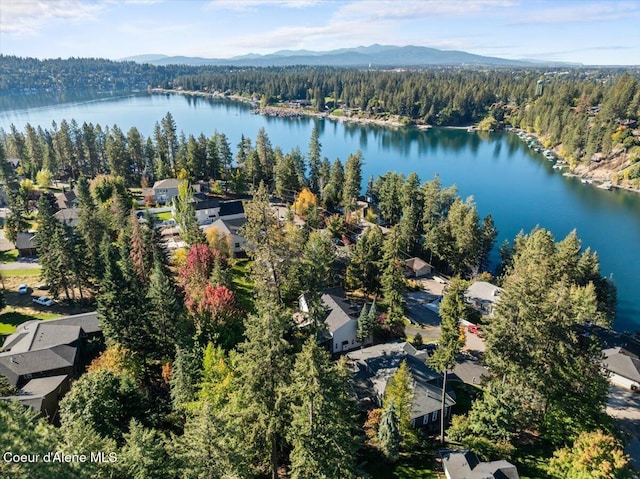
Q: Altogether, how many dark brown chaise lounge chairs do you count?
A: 0